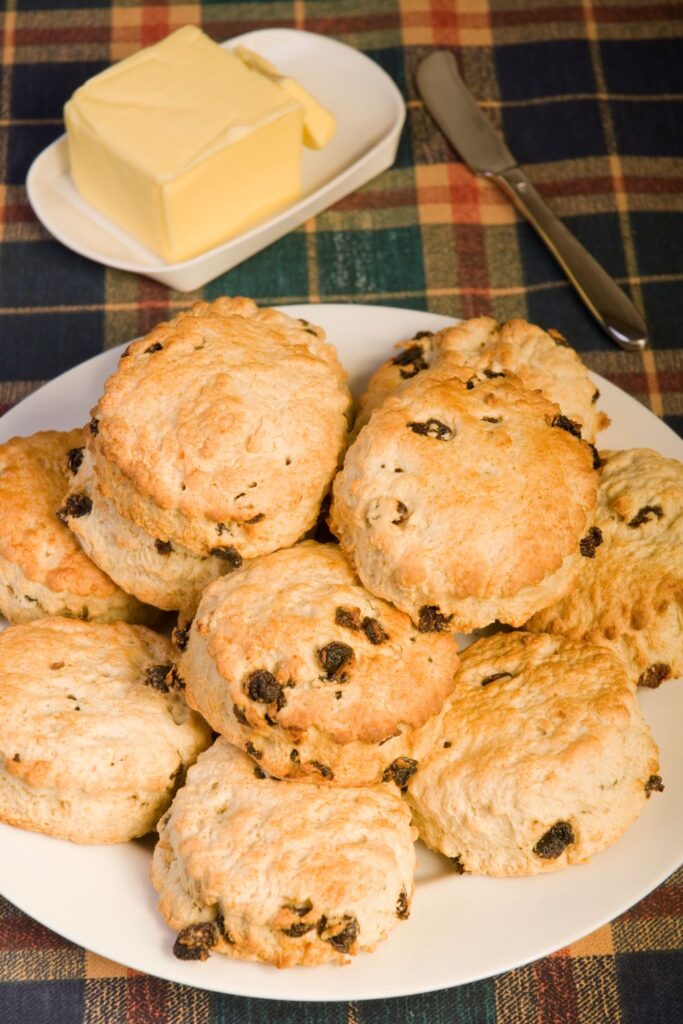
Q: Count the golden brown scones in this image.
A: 10